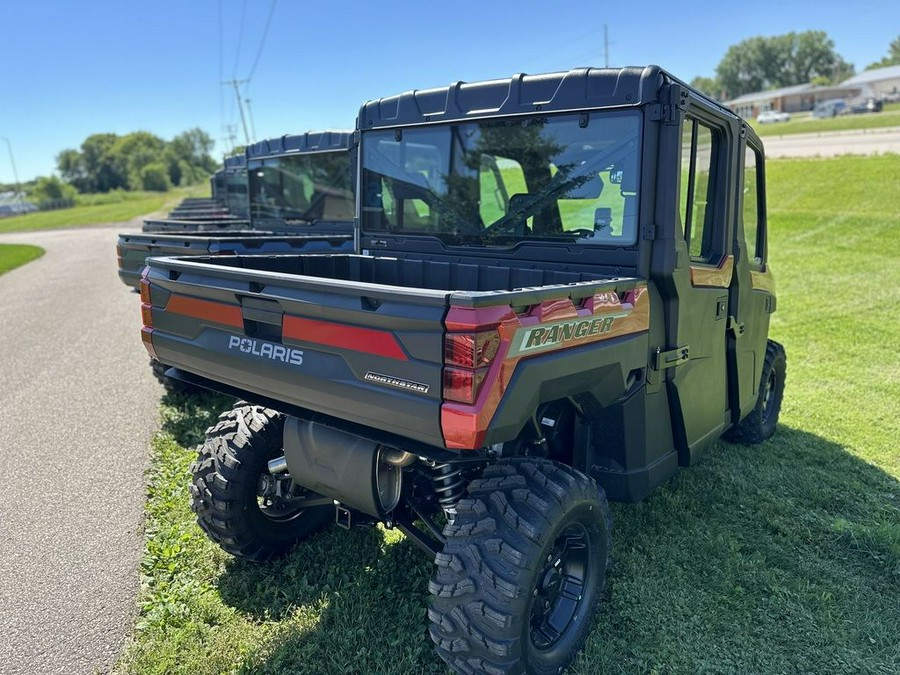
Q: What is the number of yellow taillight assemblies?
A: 0